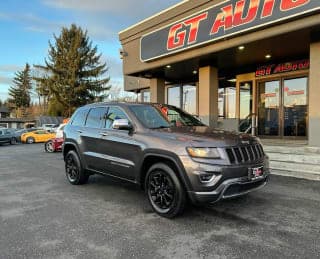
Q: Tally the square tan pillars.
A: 3